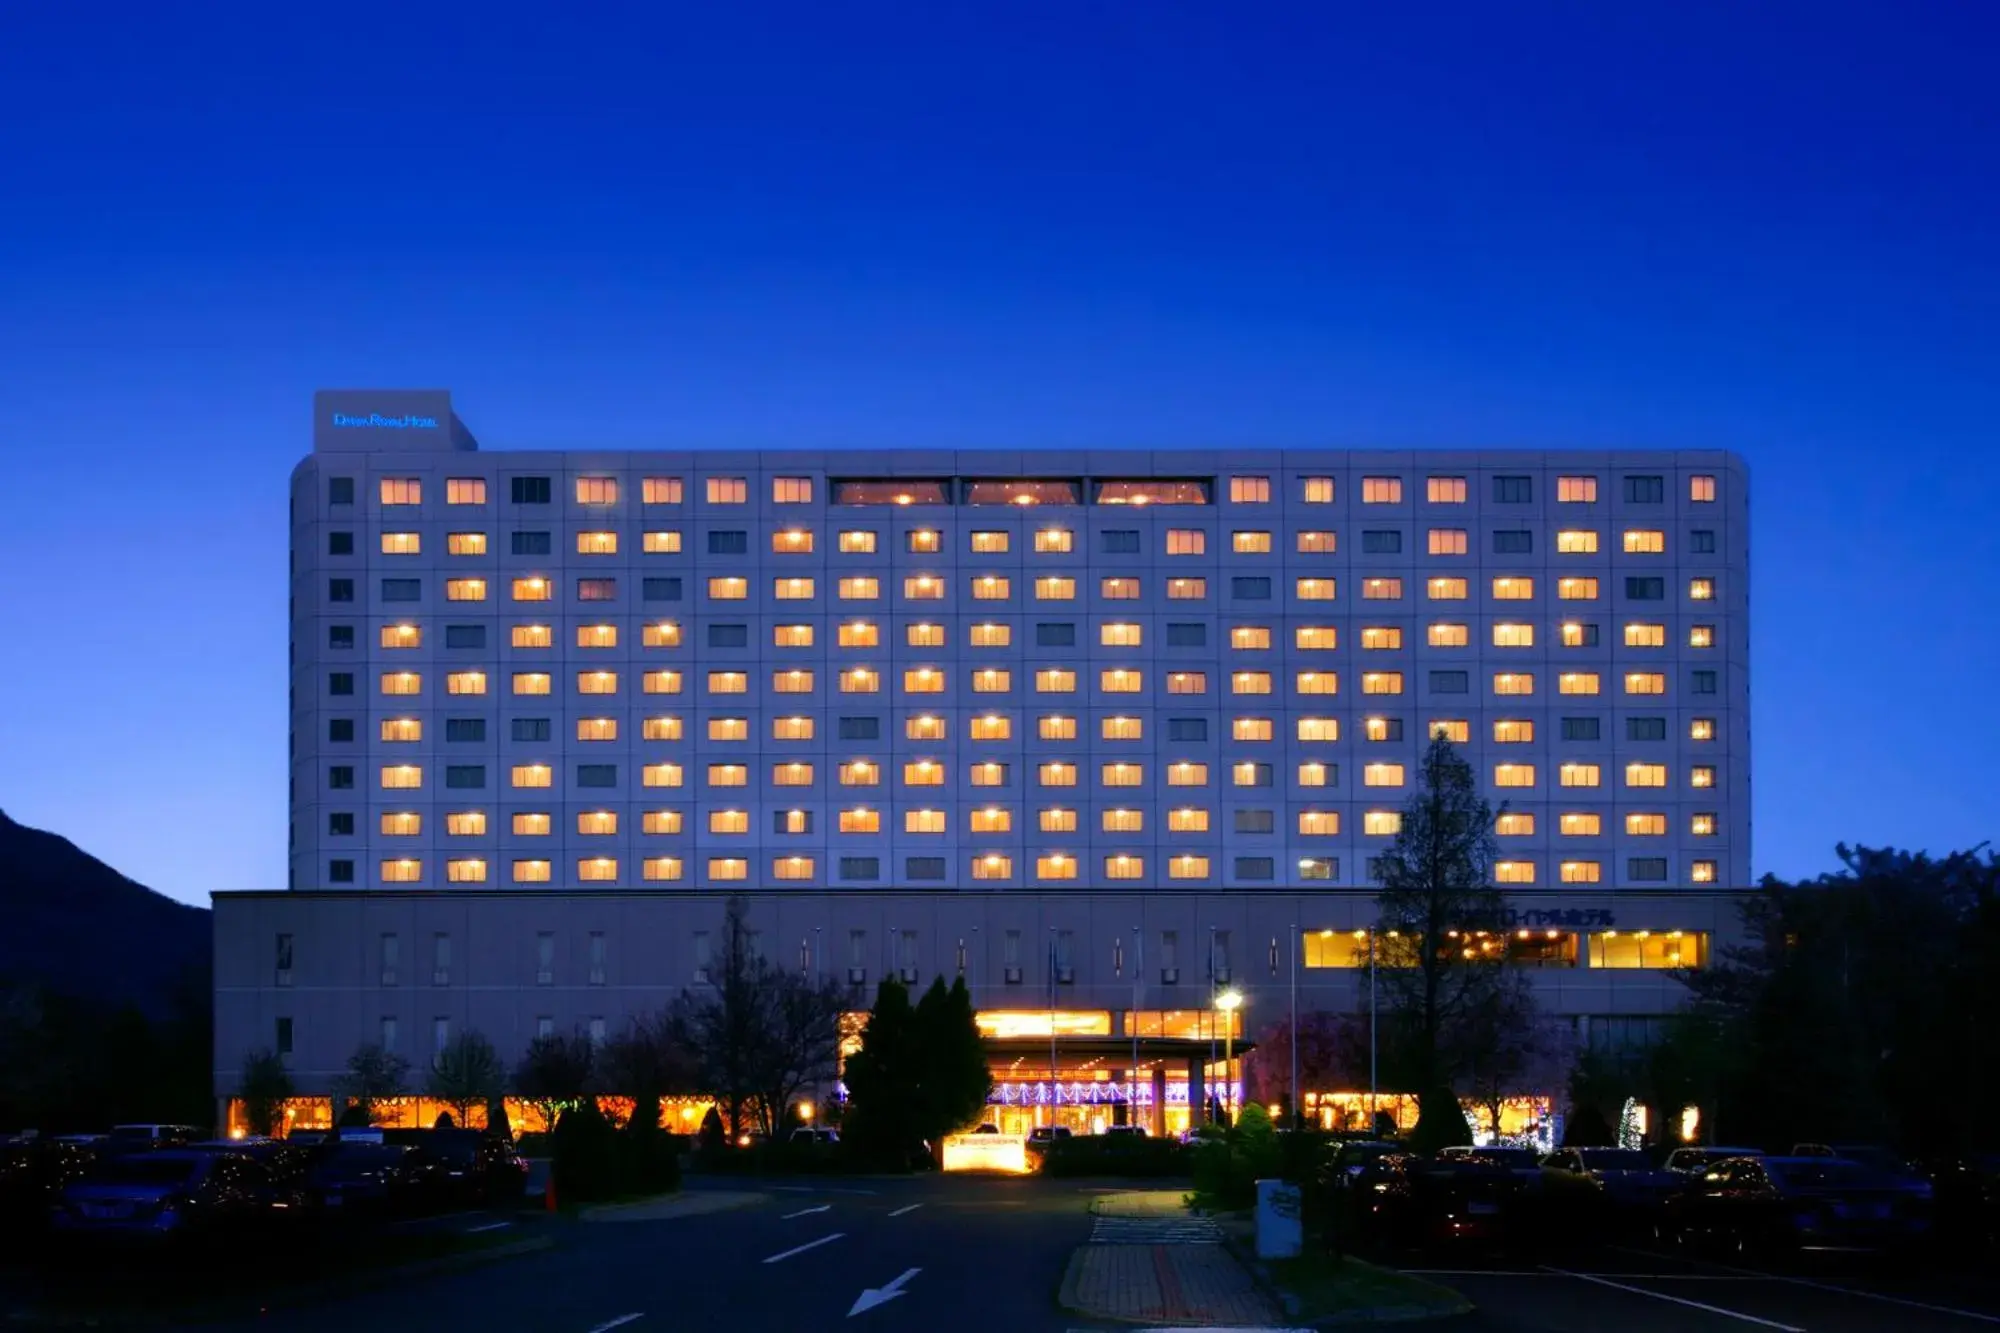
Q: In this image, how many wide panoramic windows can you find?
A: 3